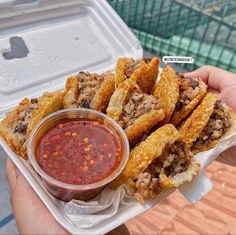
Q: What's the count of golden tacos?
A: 7